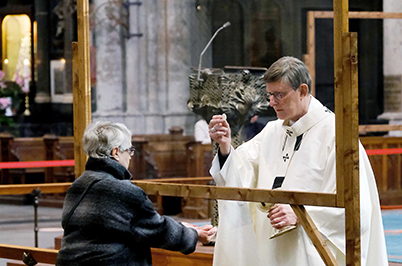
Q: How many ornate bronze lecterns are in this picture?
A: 1